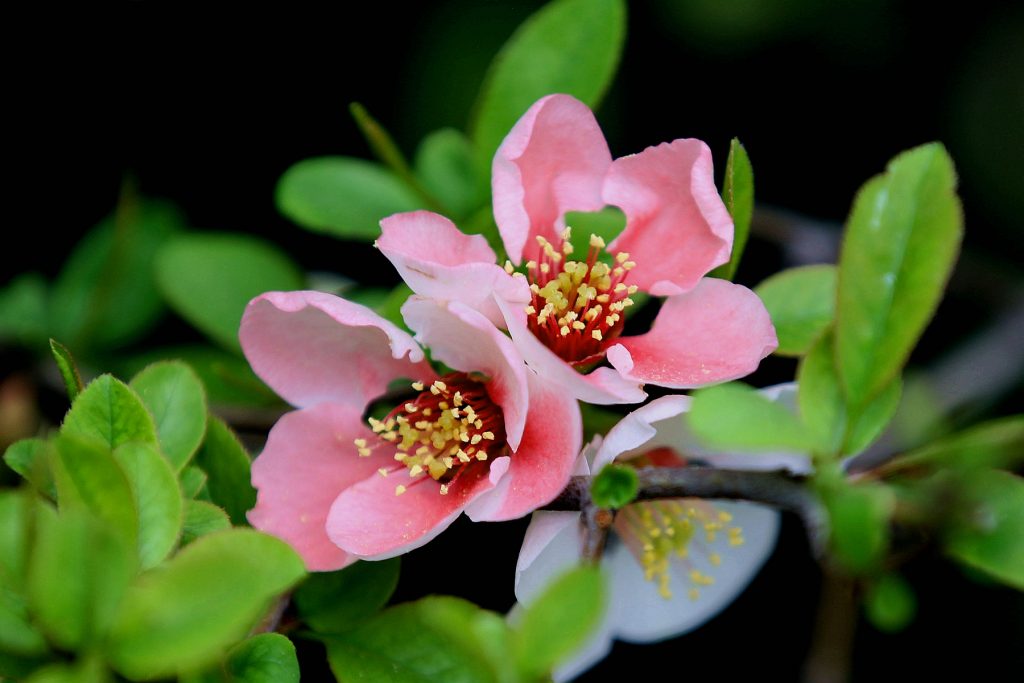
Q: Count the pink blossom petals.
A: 10